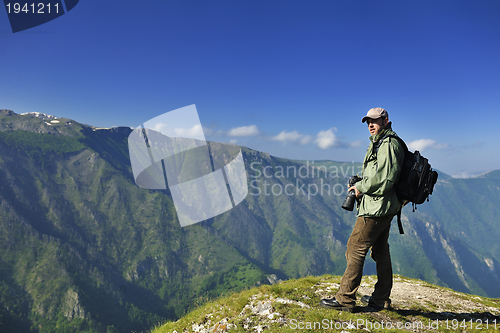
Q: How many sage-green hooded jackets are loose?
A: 1